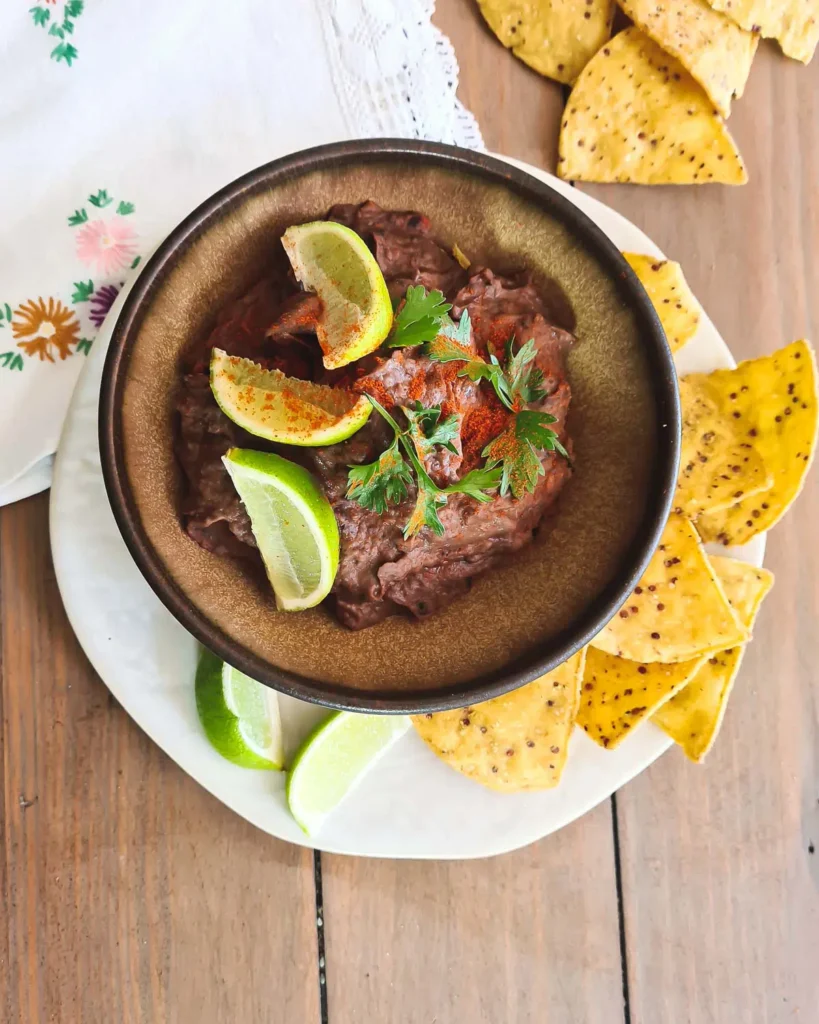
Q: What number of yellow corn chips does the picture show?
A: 11